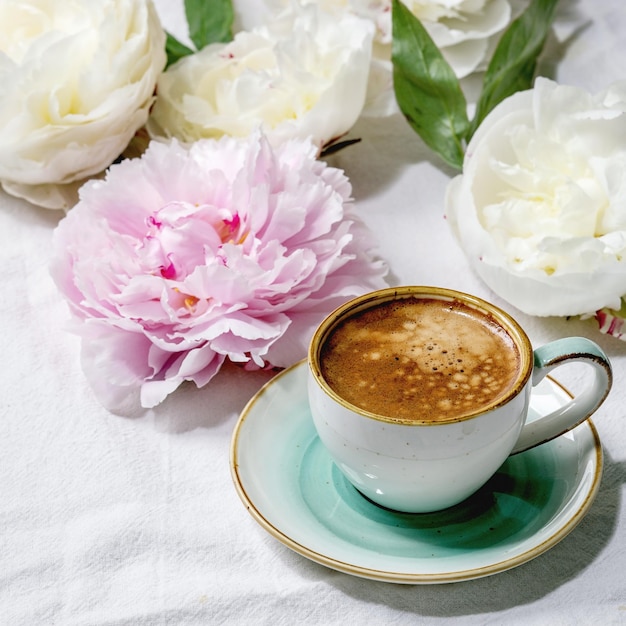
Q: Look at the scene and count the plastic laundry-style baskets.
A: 0